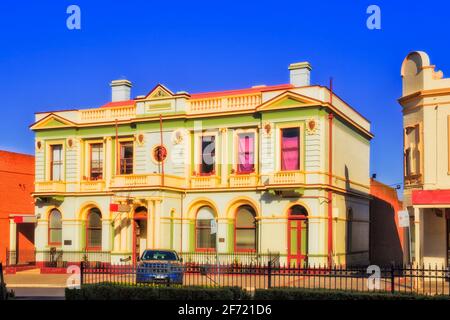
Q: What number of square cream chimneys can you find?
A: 2